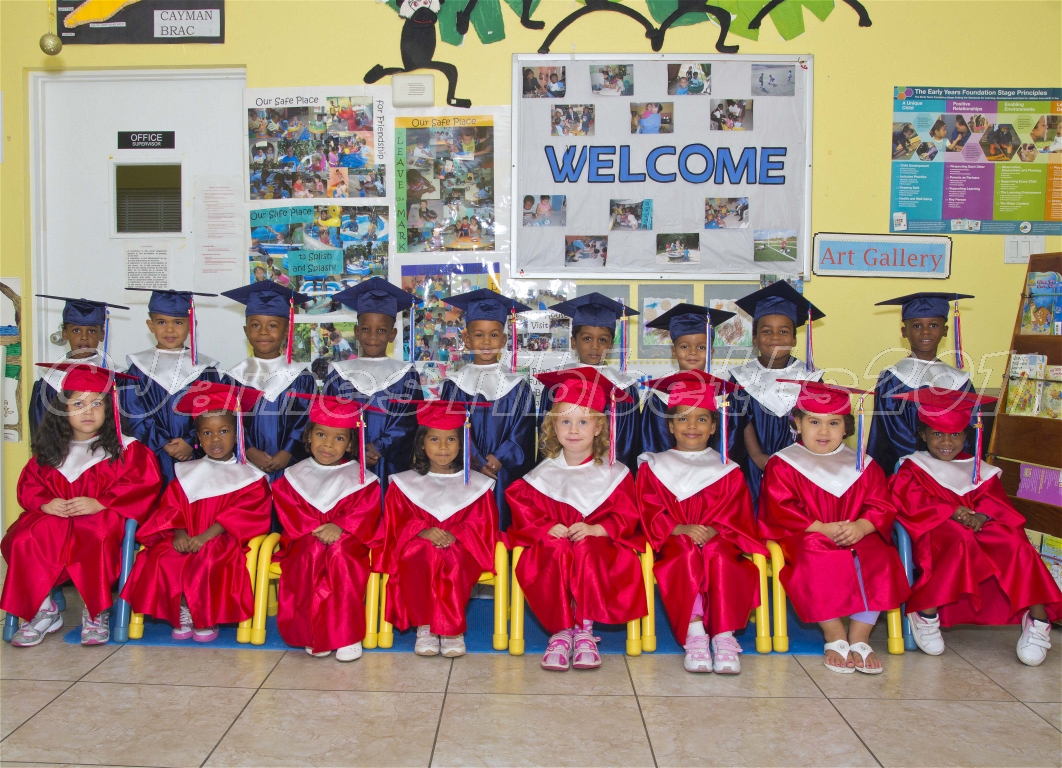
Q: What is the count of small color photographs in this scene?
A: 13